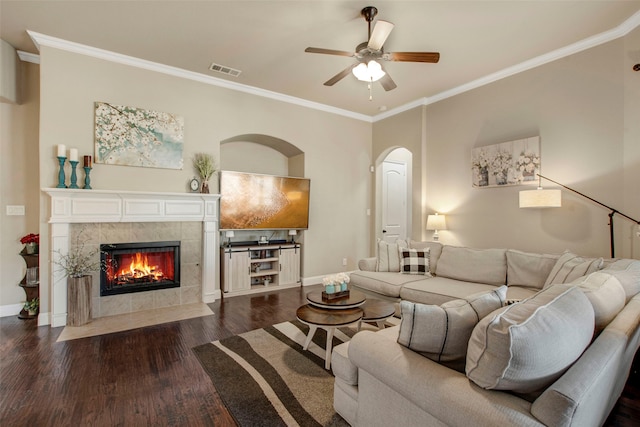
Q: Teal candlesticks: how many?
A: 3